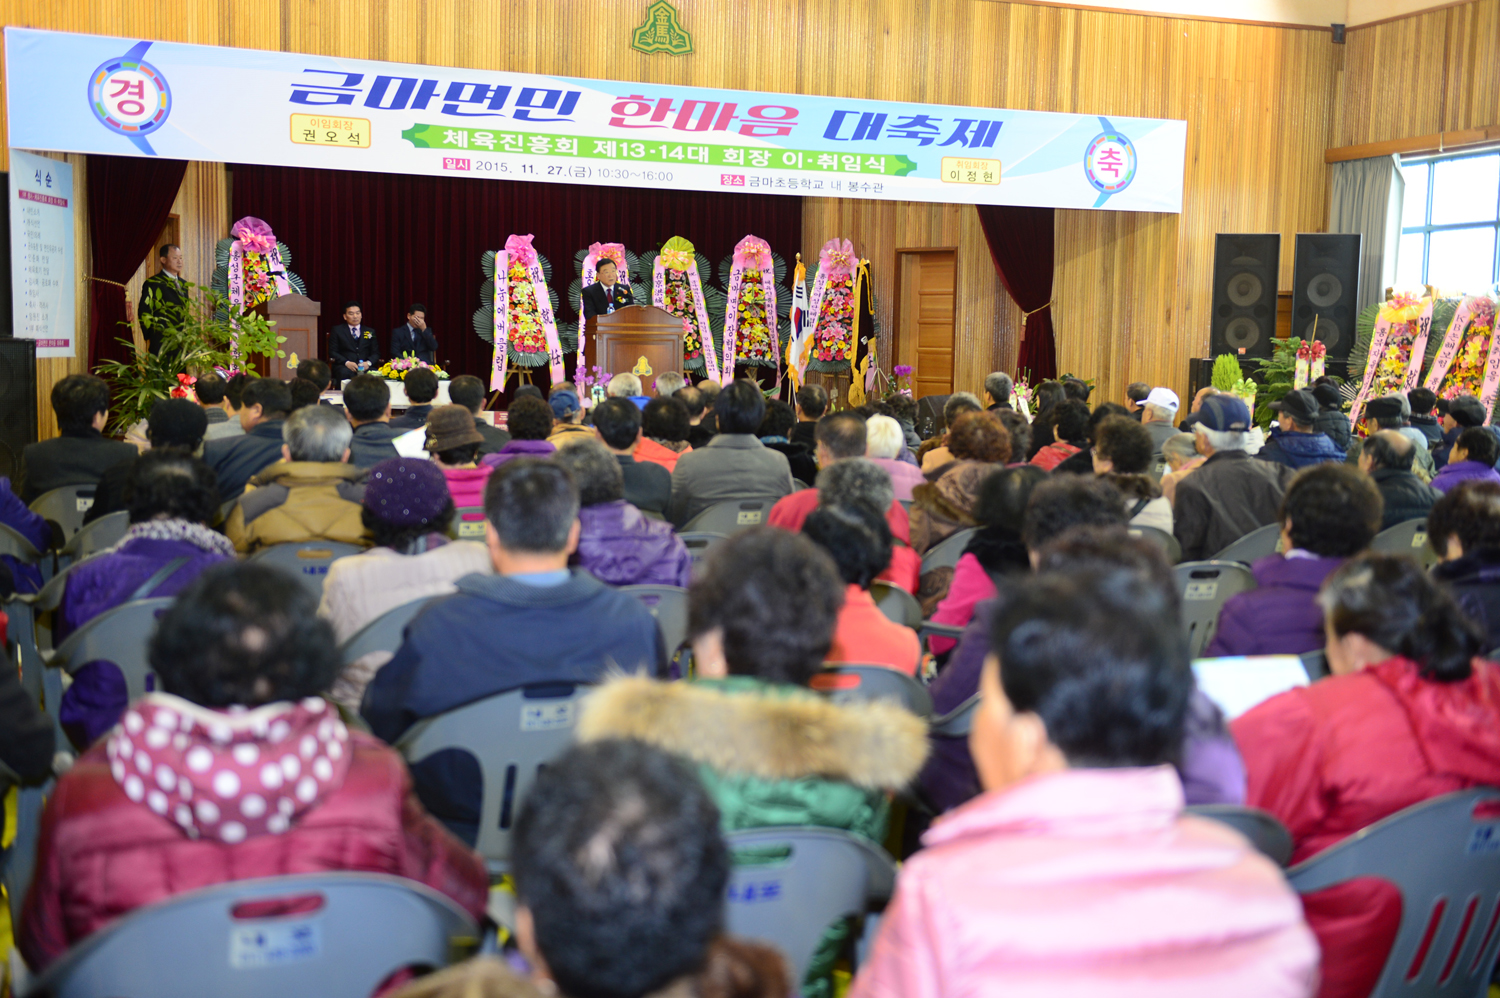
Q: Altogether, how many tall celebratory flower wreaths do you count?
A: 8